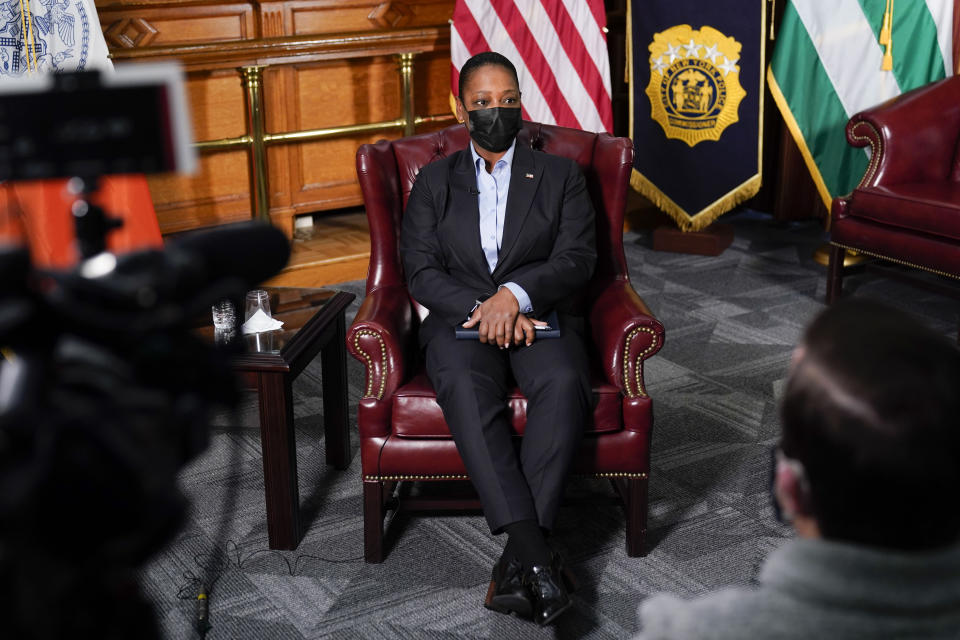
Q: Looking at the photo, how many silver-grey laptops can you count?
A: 0